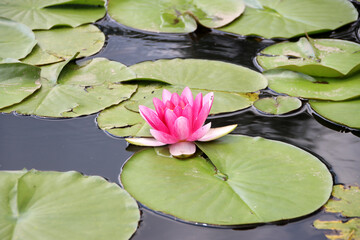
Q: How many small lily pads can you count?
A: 1